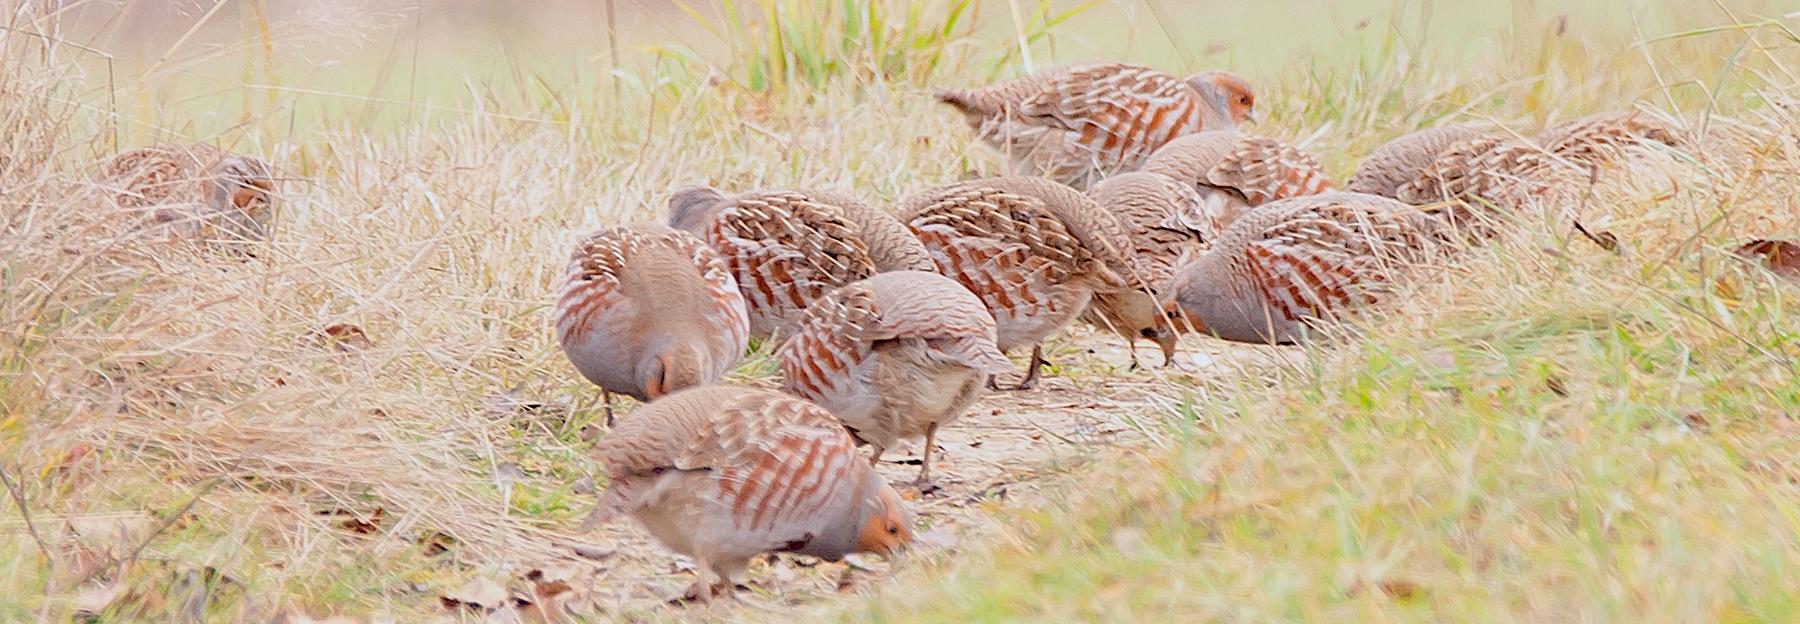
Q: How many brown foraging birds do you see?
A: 12